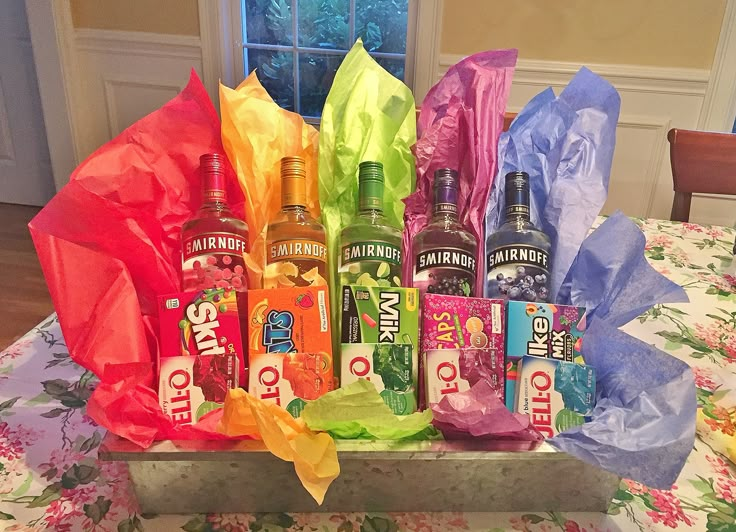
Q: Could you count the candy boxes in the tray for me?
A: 5